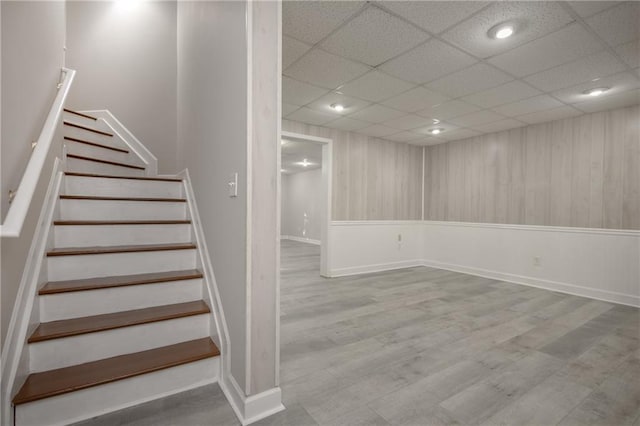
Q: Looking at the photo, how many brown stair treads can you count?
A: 11